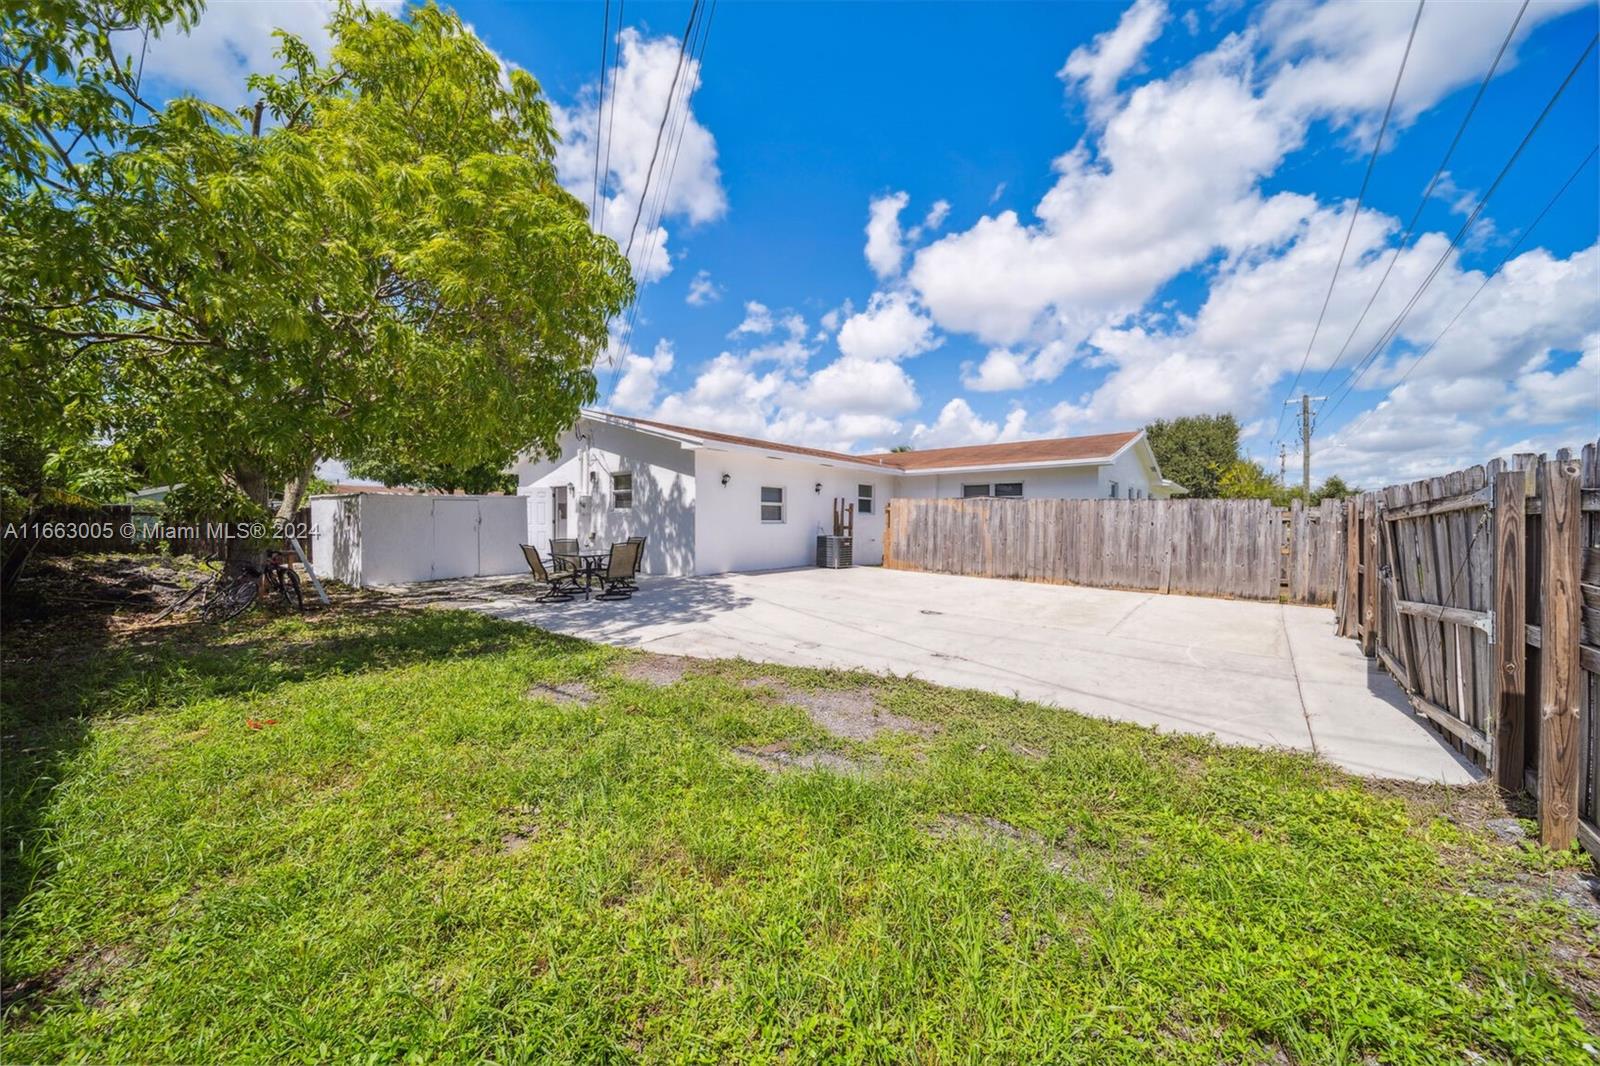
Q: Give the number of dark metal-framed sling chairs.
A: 4